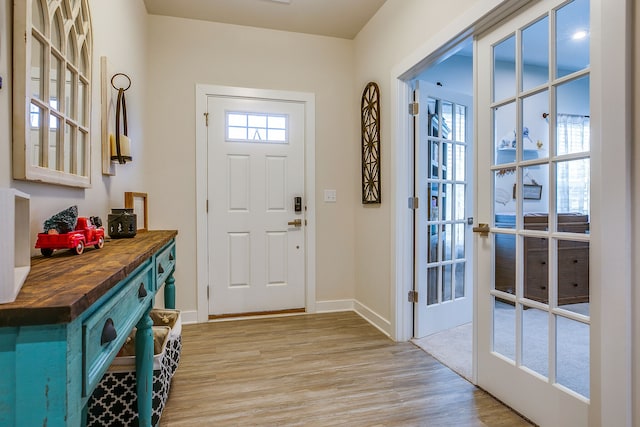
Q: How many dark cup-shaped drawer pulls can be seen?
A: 4